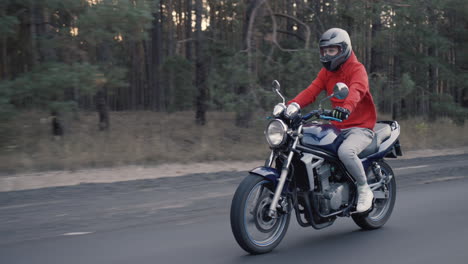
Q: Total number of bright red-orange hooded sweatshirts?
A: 1